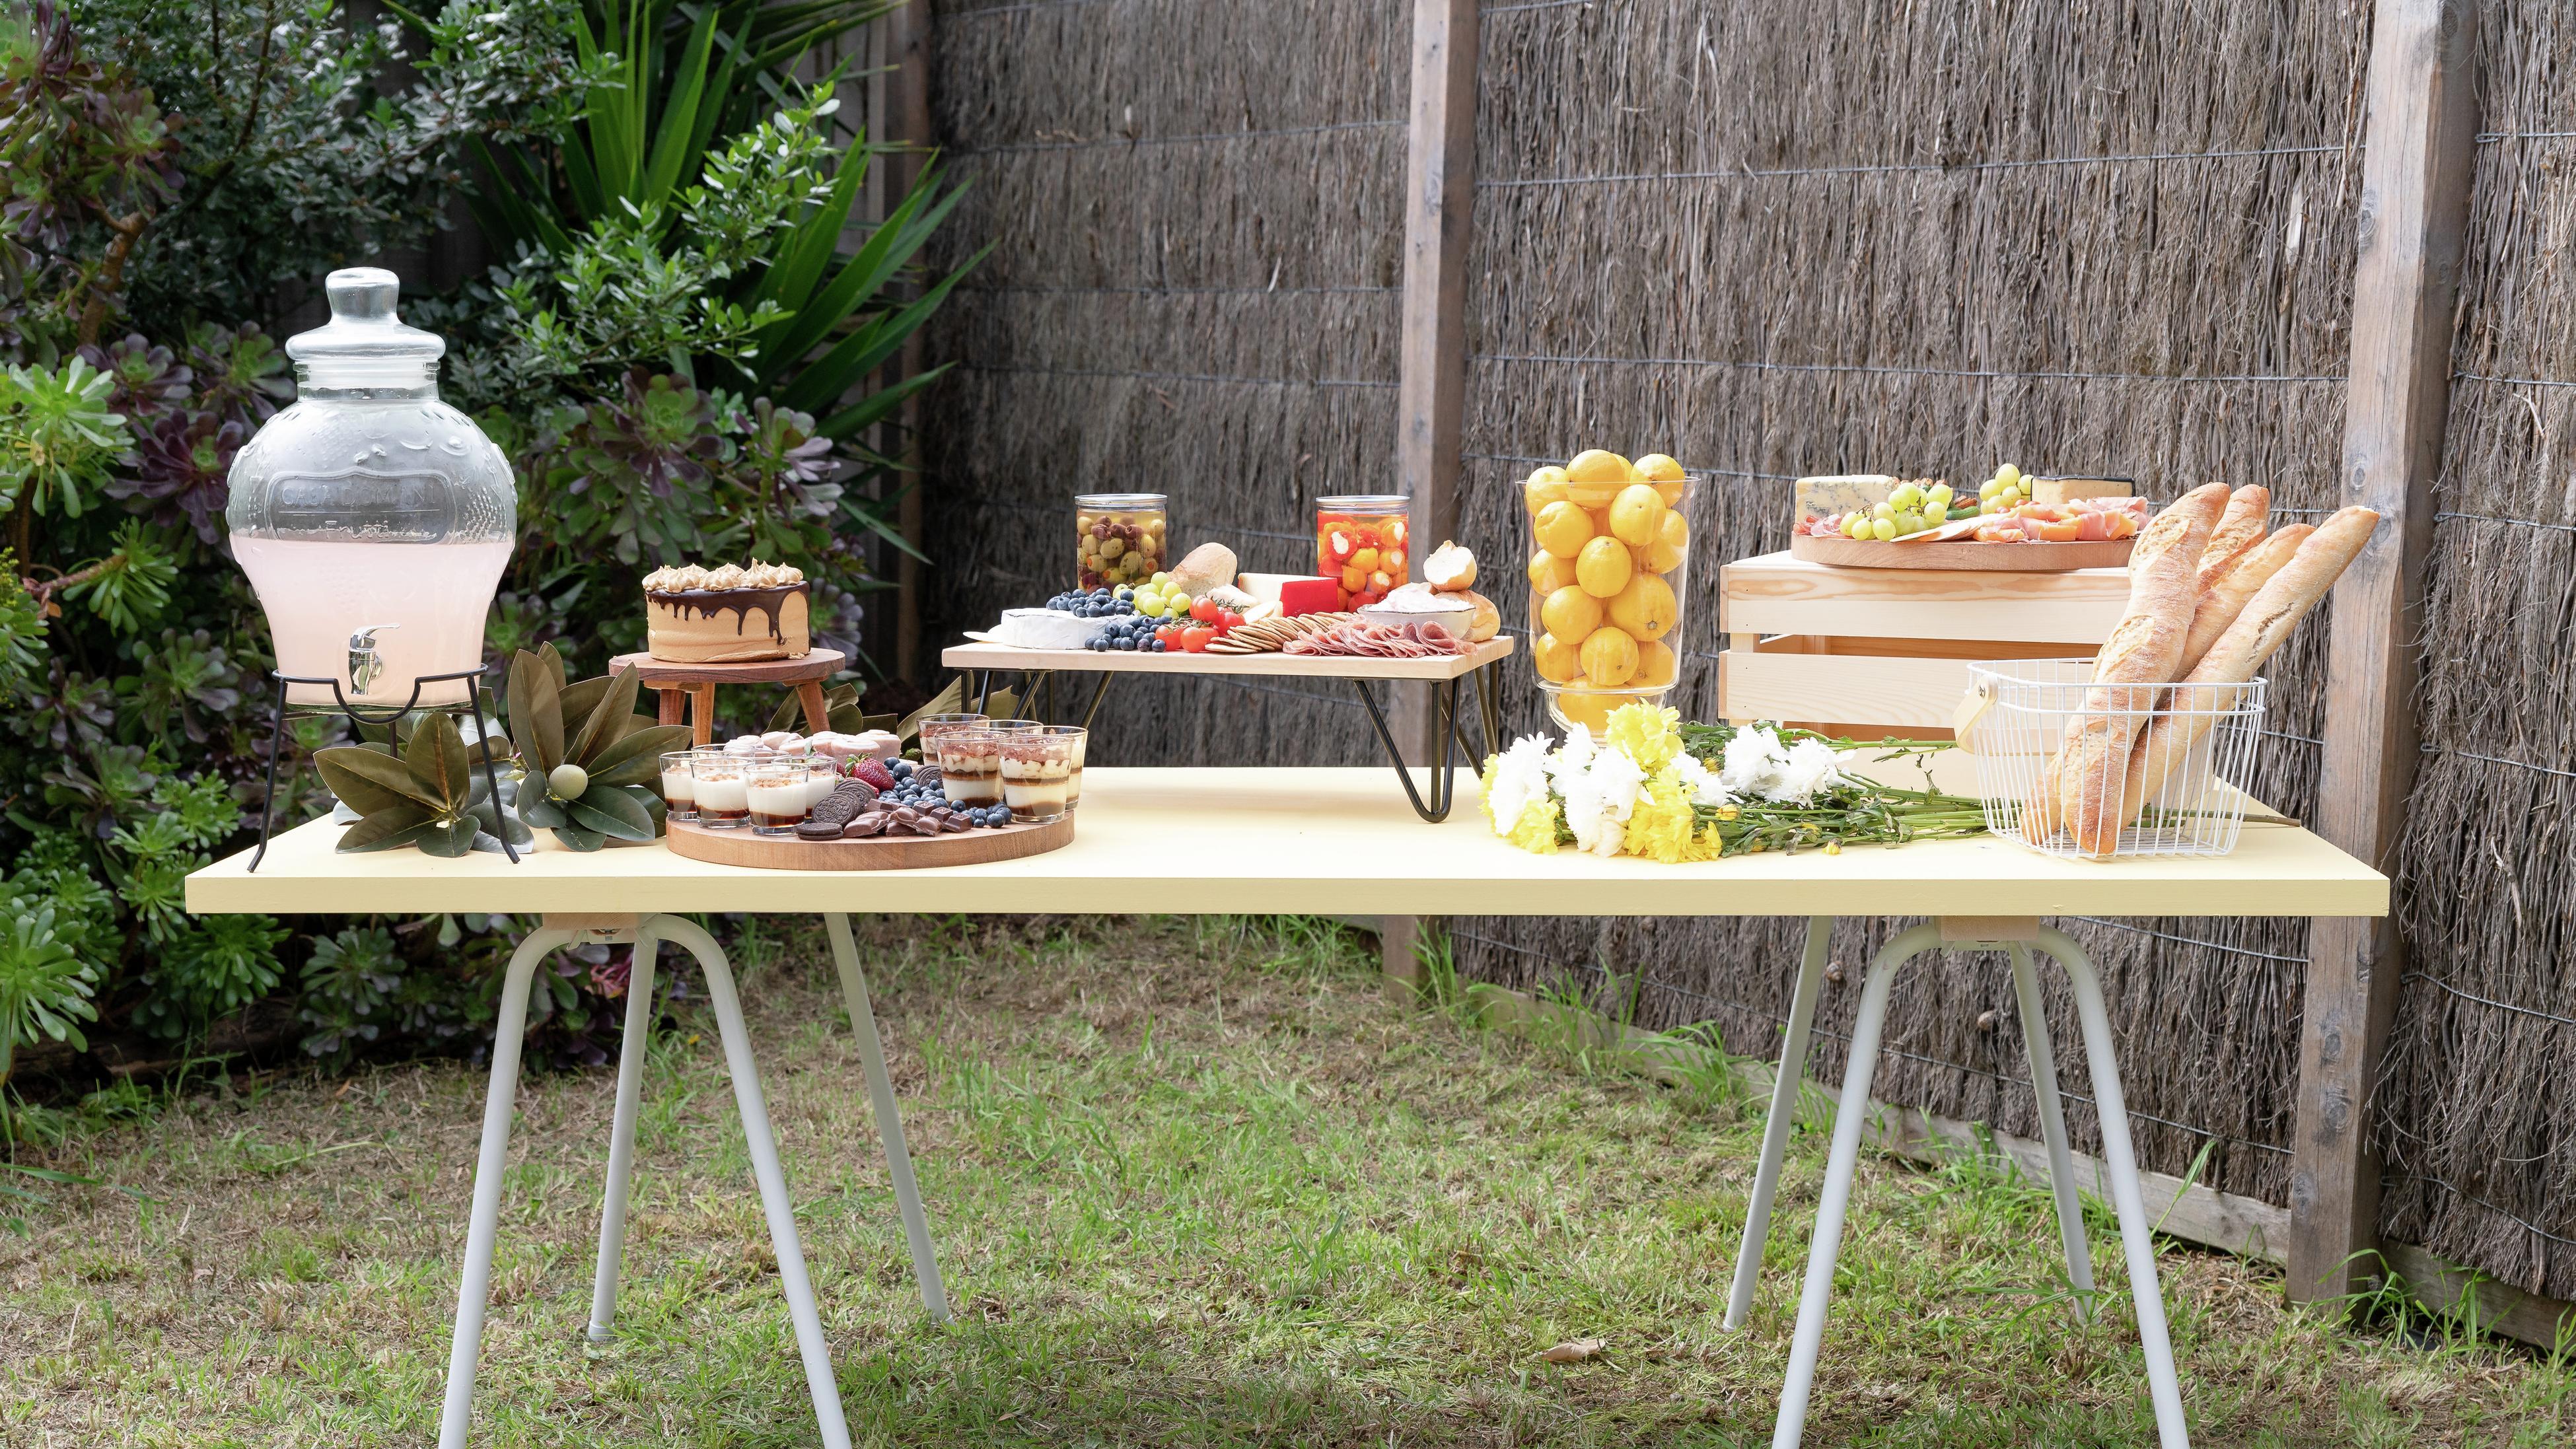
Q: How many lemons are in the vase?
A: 15